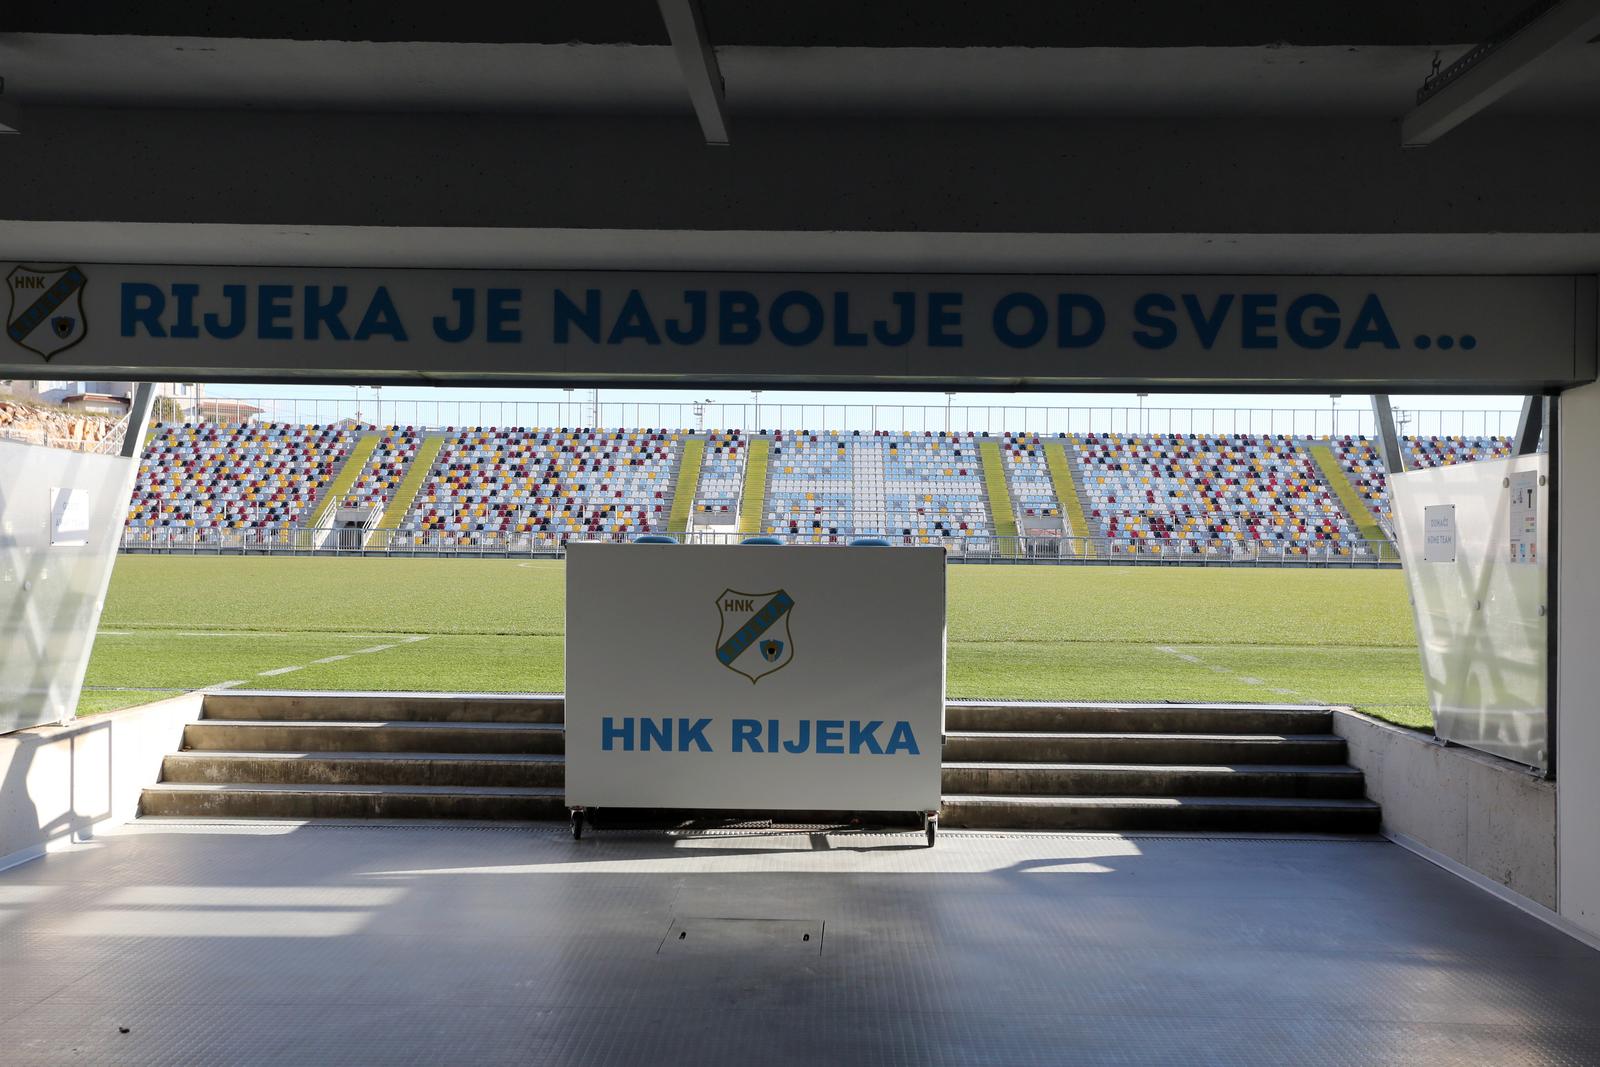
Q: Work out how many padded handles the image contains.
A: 3